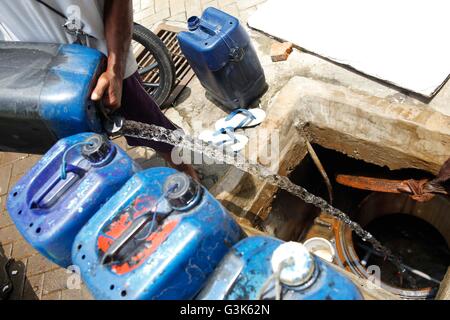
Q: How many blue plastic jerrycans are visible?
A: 5